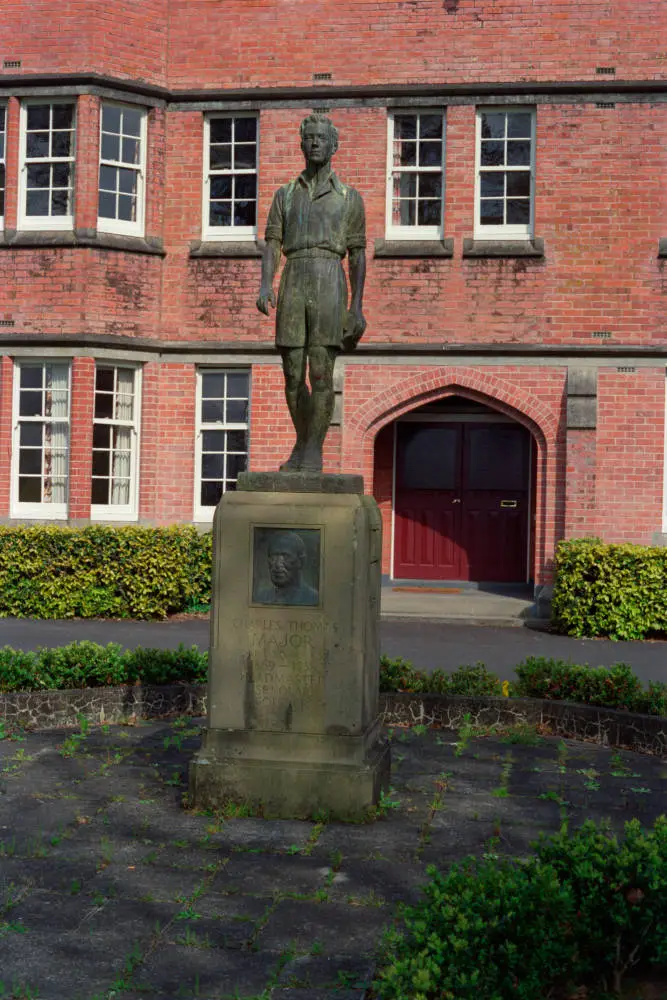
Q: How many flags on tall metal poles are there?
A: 0